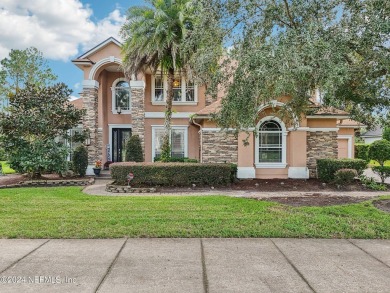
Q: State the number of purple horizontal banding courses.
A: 0